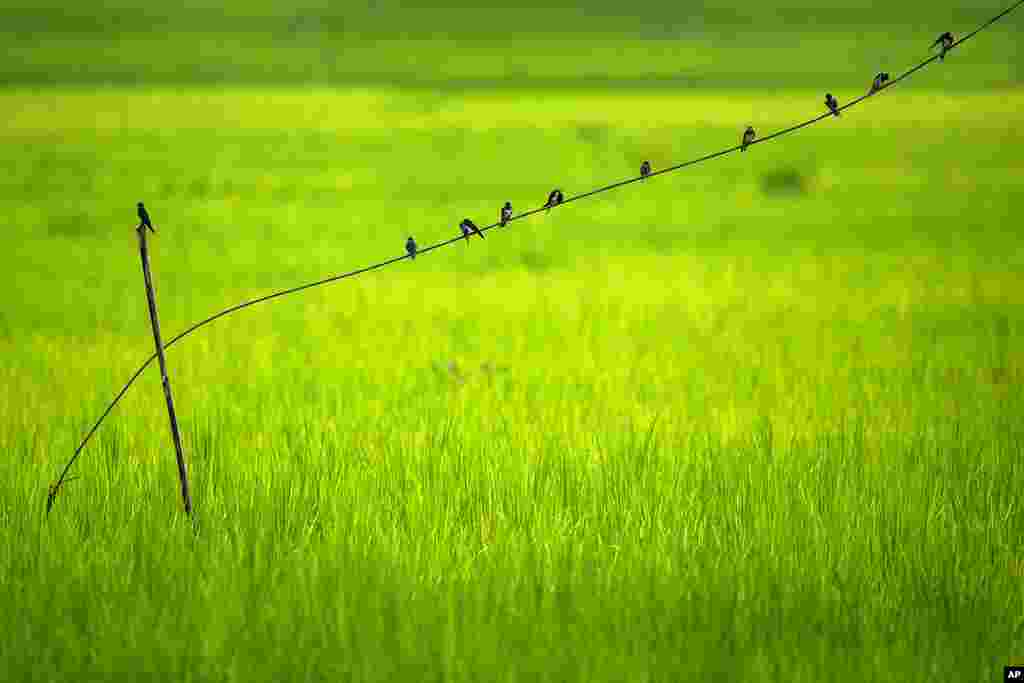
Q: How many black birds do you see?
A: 10